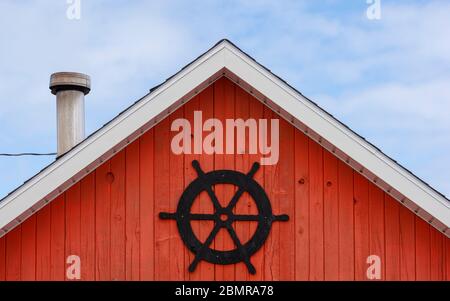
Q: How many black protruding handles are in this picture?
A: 6